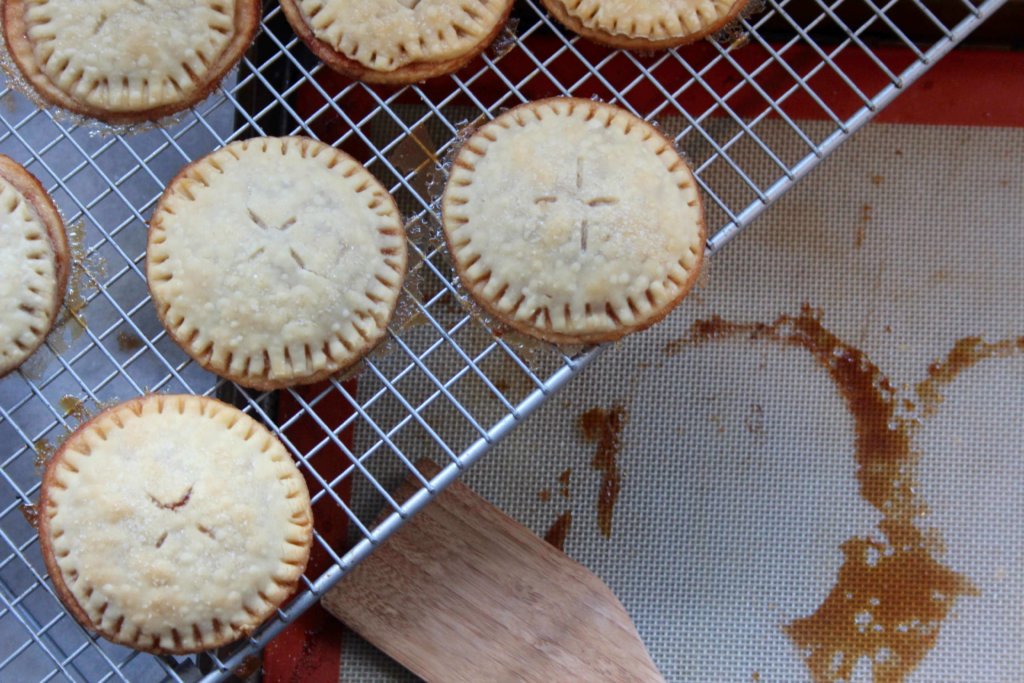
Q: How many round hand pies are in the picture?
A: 7